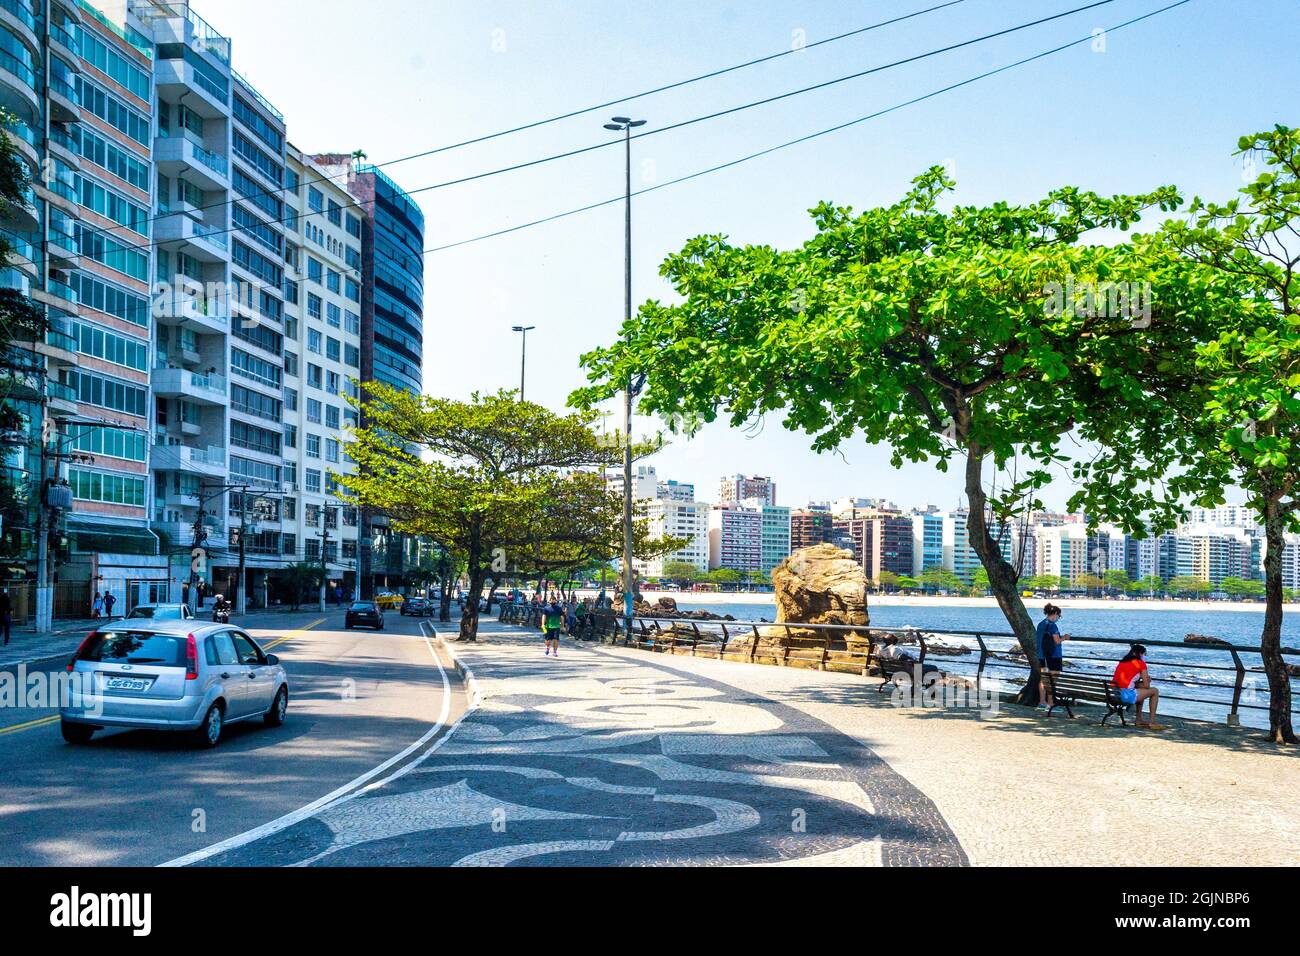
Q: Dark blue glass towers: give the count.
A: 1